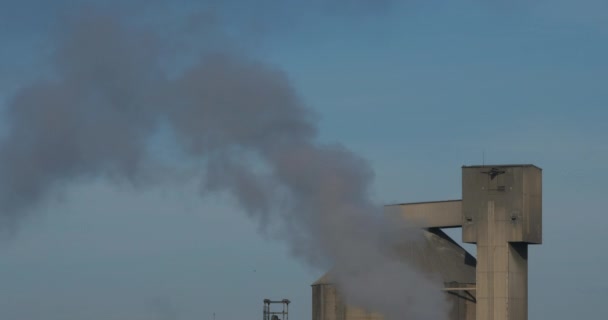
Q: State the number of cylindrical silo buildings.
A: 1